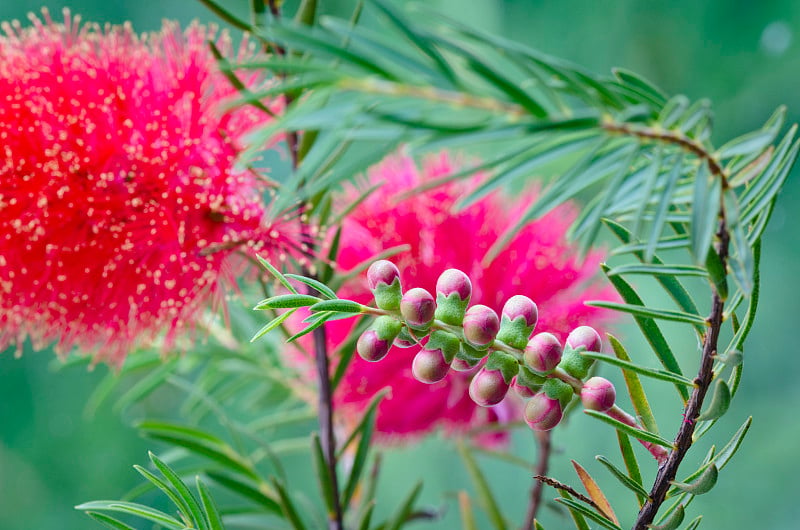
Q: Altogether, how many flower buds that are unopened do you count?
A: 15